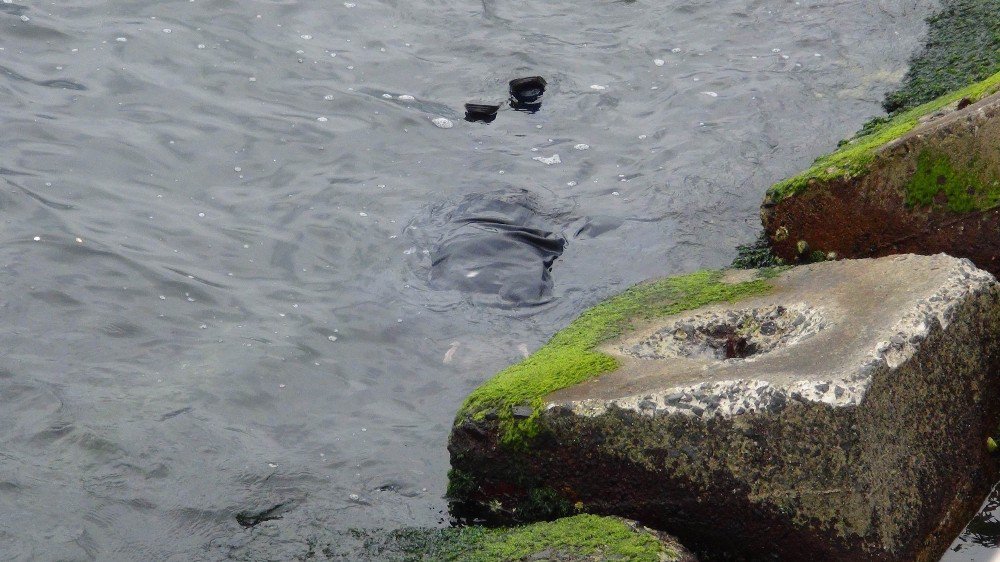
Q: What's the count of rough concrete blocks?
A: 3